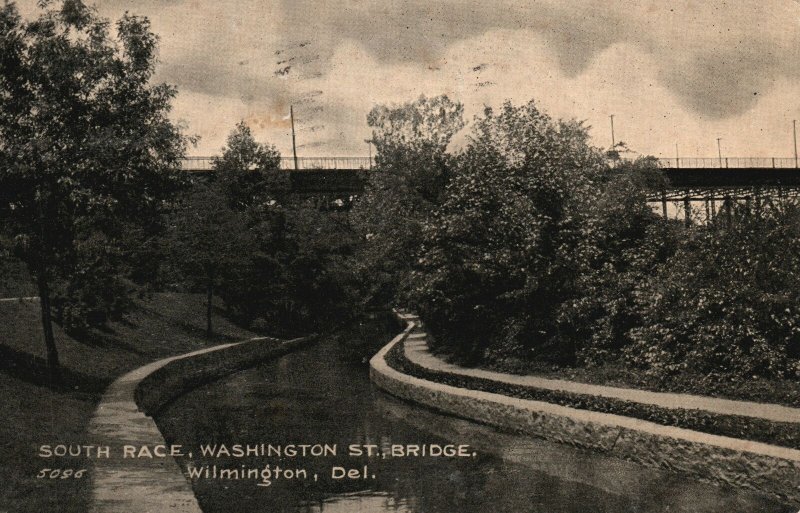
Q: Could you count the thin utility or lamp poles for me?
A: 6